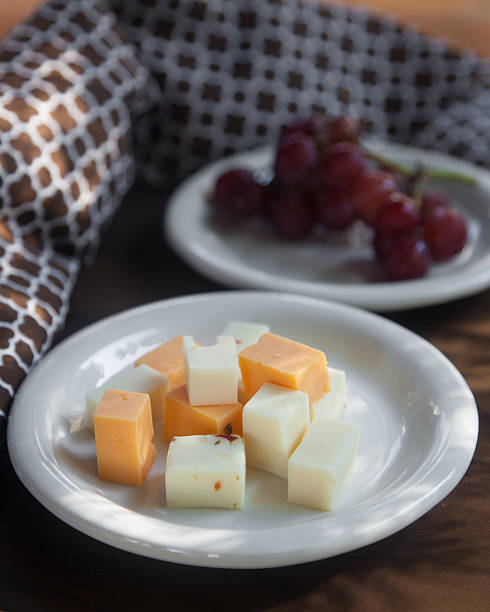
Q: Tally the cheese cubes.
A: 11